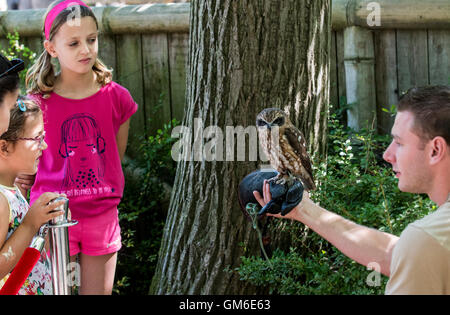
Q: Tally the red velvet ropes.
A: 1